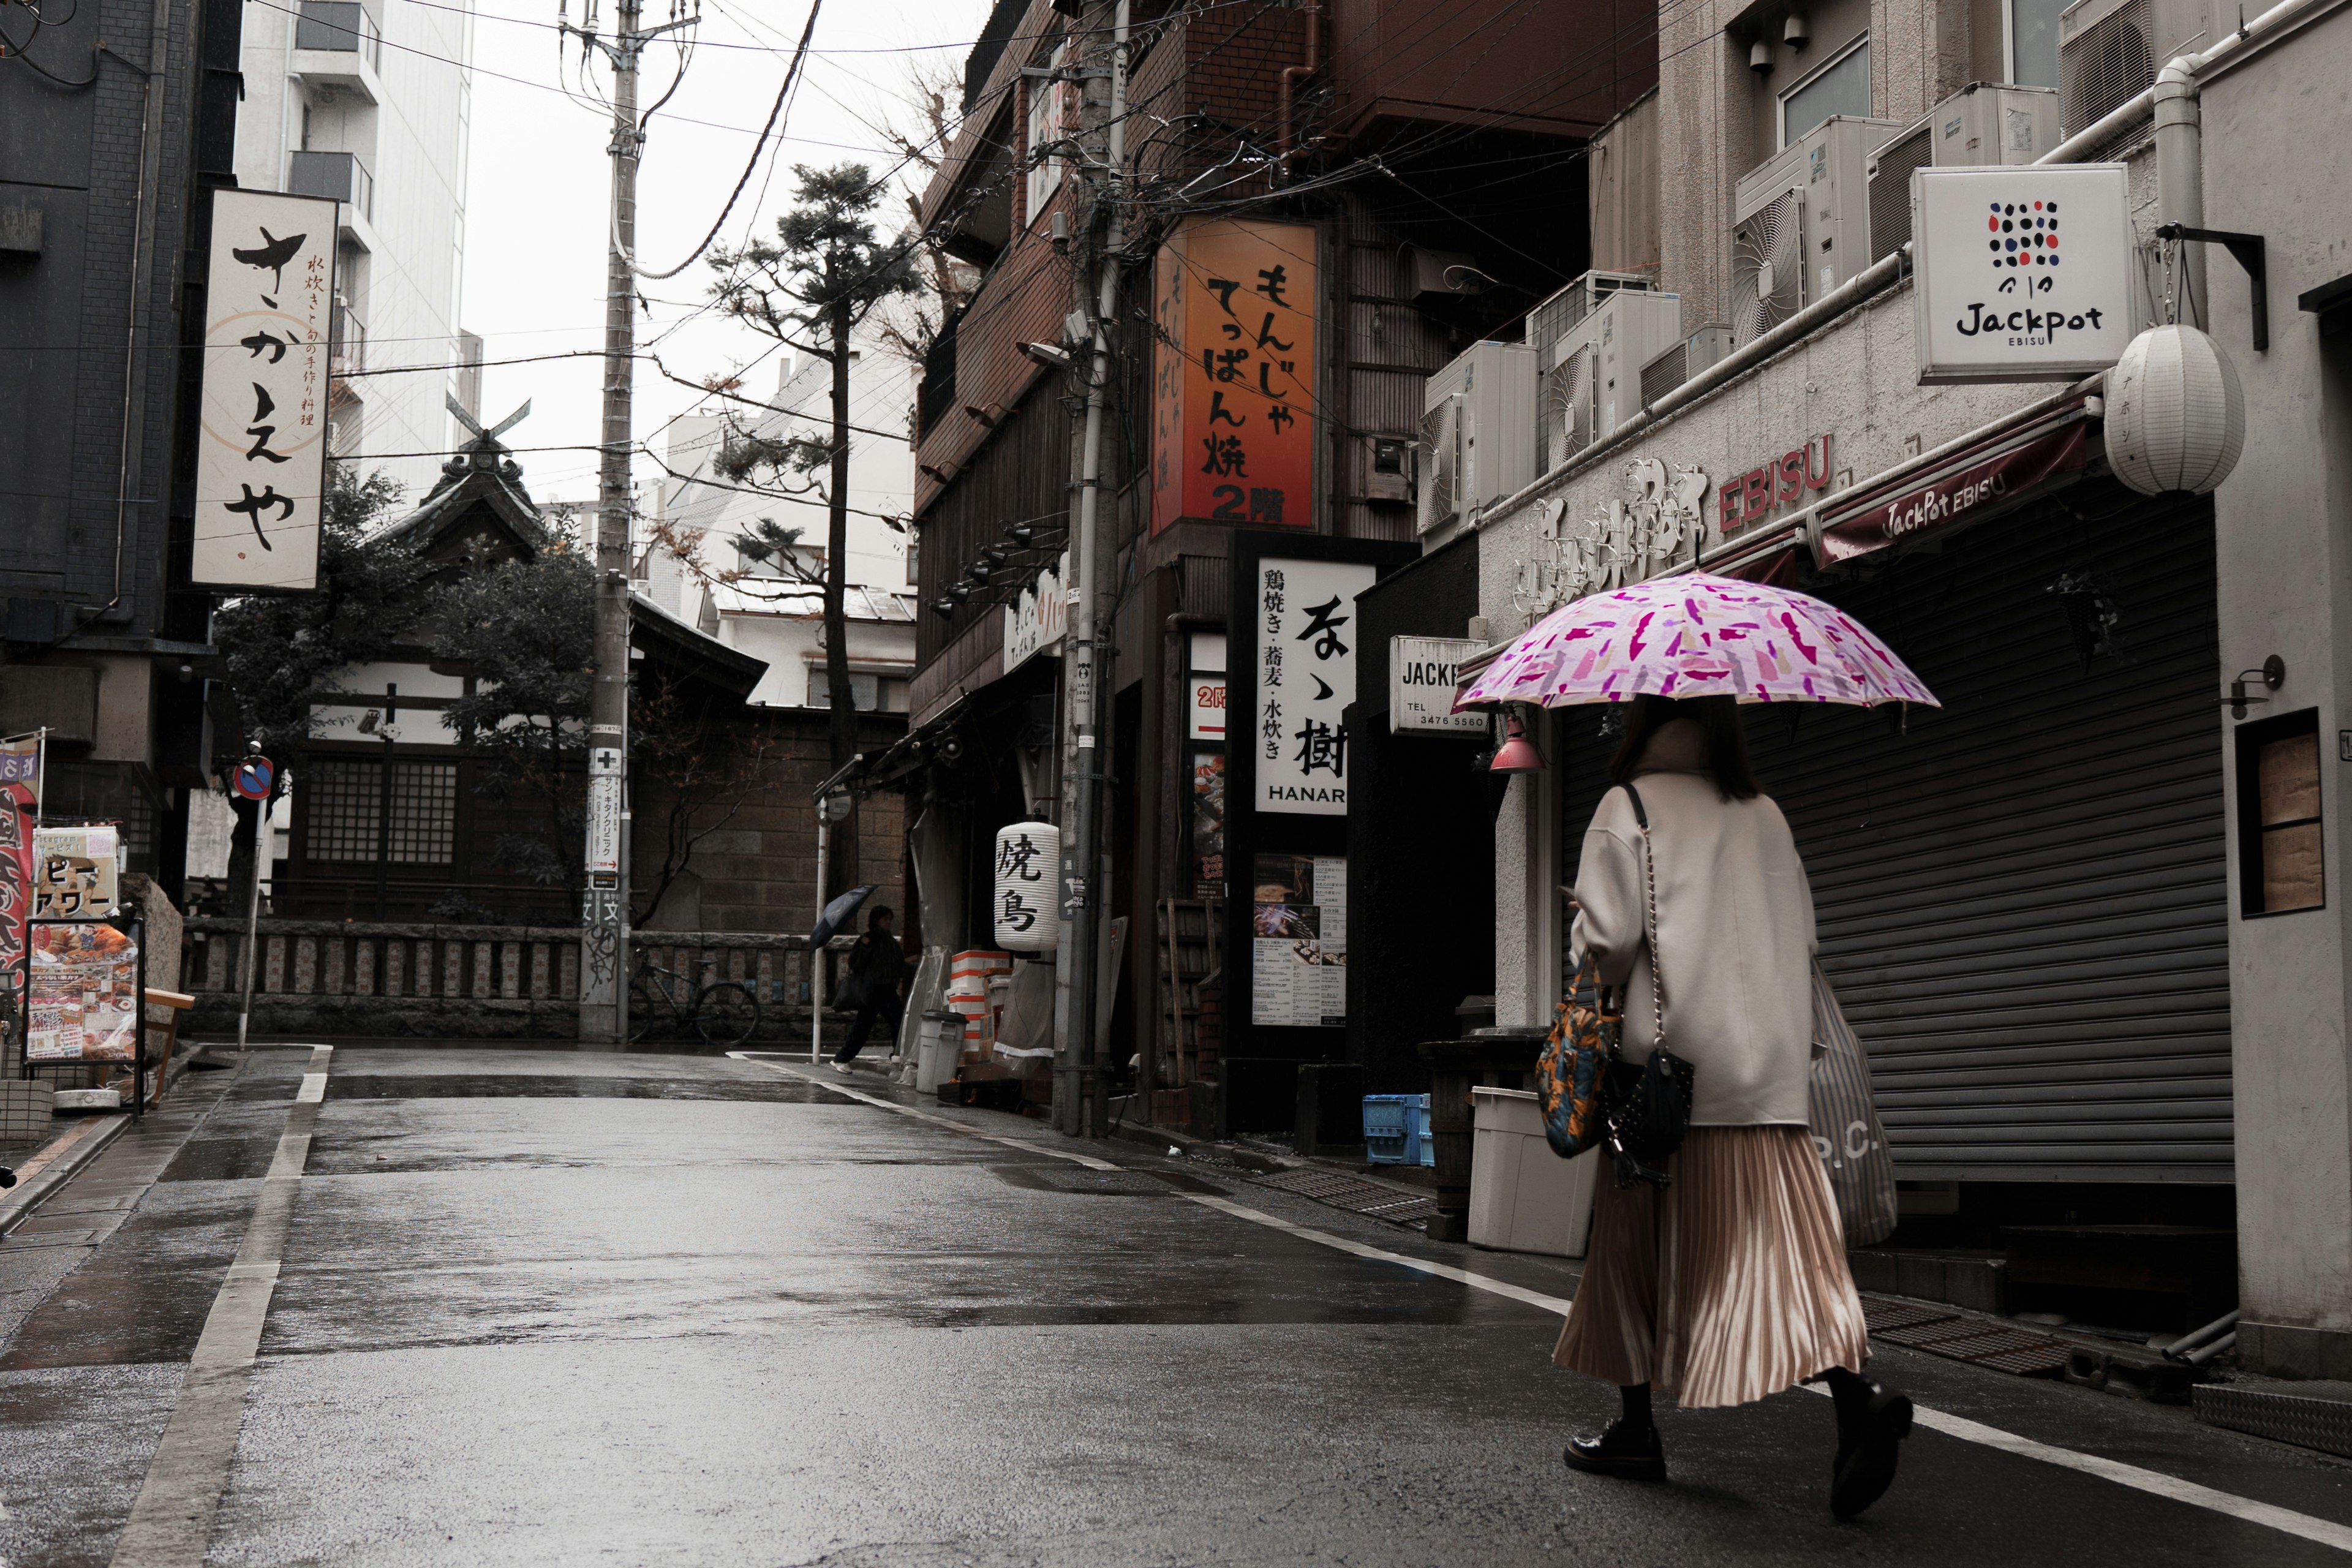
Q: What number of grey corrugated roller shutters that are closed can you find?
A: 1